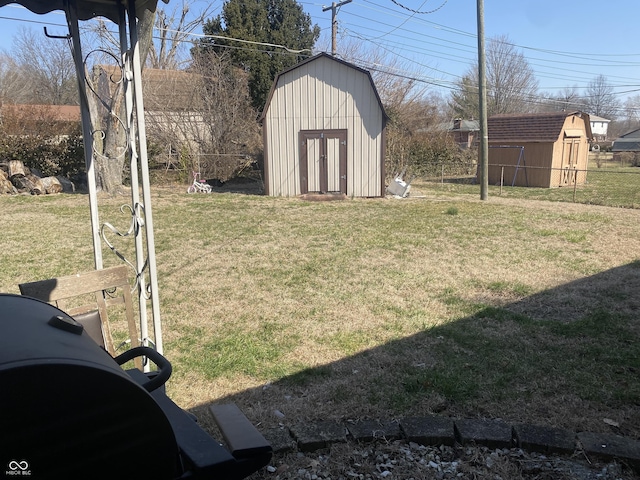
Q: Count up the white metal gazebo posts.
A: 3